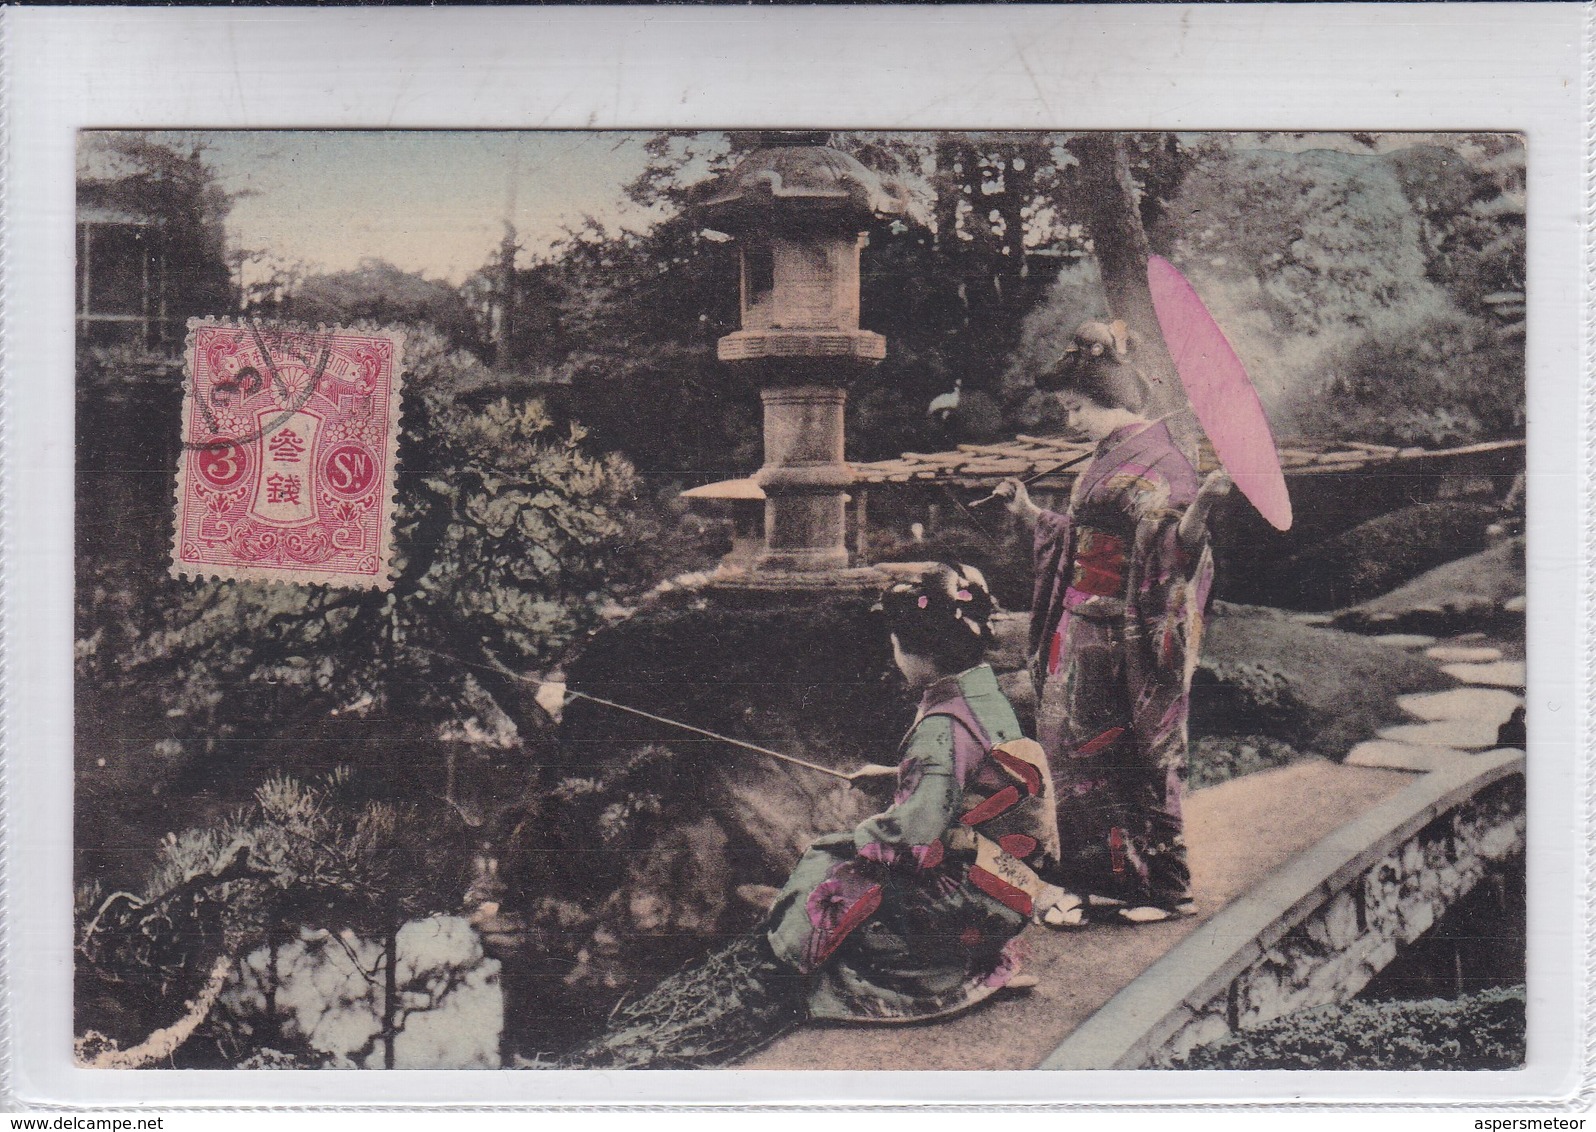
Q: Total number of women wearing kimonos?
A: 2